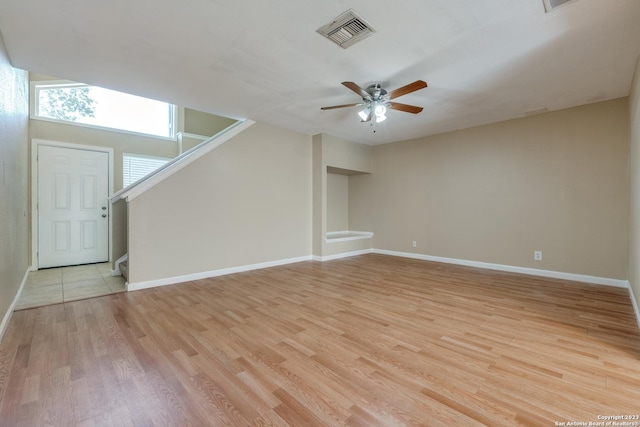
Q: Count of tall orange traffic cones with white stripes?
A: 0